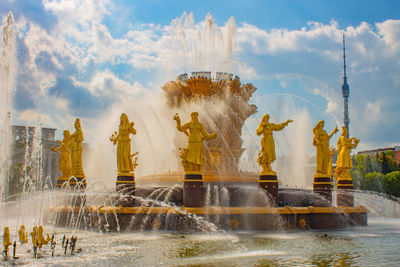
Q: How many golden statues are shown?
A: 7